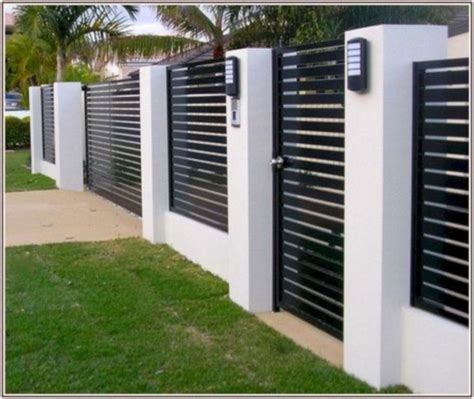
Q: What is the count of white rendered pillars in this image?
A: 5